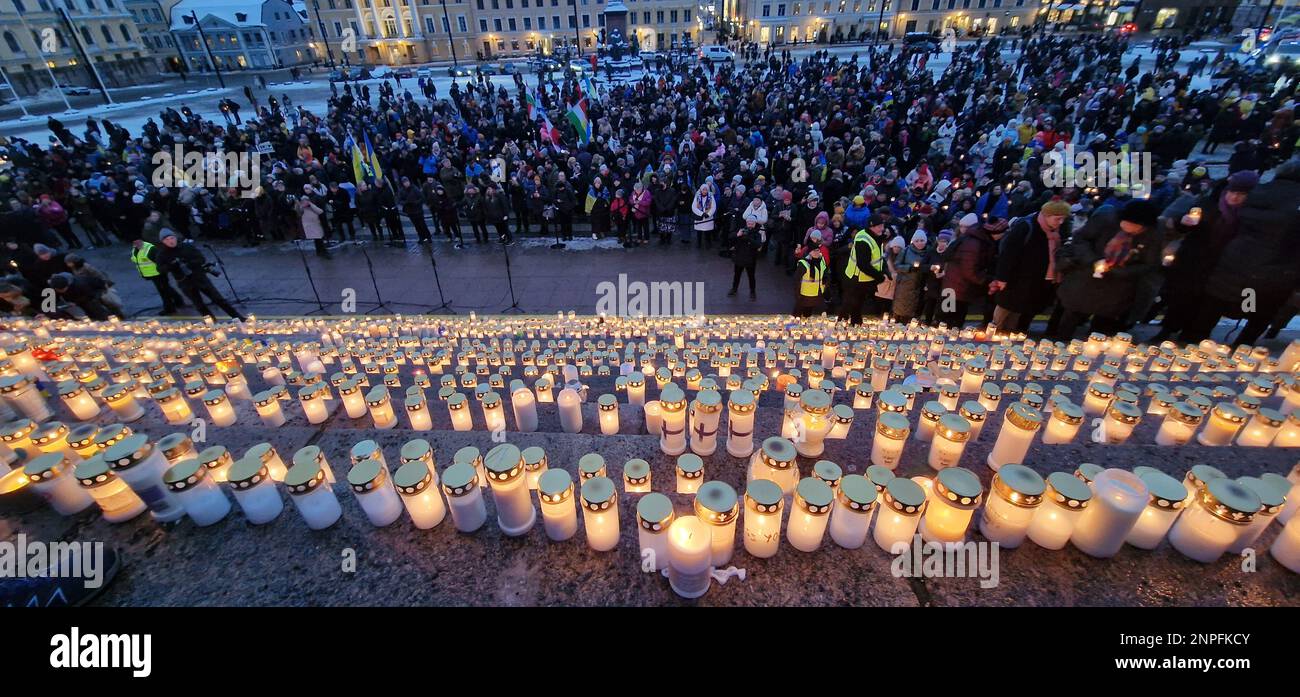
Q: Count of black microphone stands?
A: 5